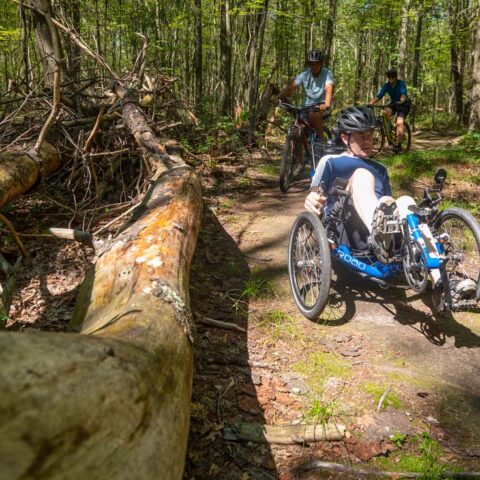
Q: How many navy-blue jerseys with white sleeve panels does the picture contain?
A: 1